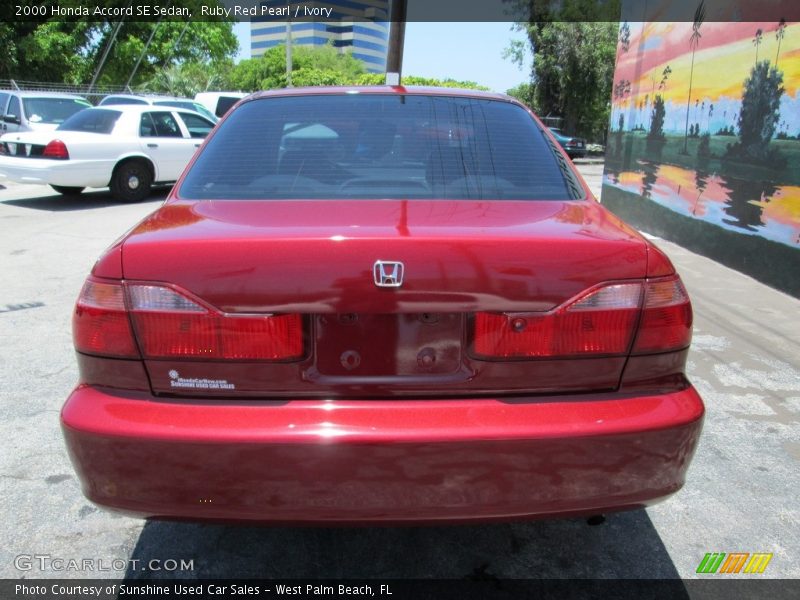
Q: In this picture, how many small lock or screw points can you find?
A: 5